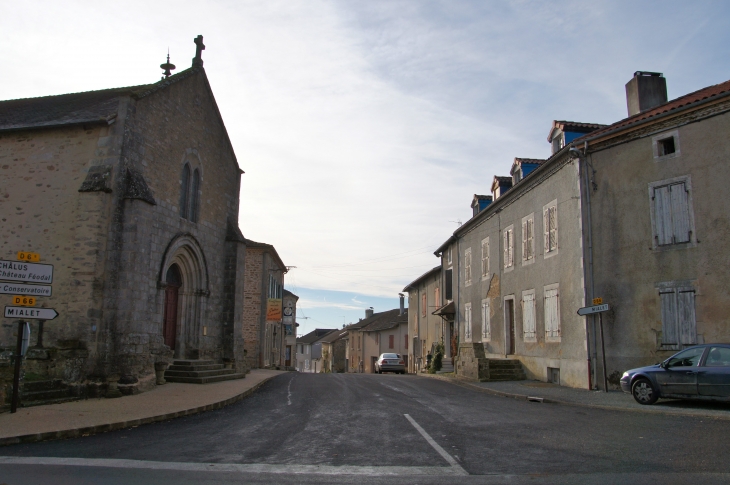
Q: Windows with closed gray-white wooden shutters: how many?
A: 11